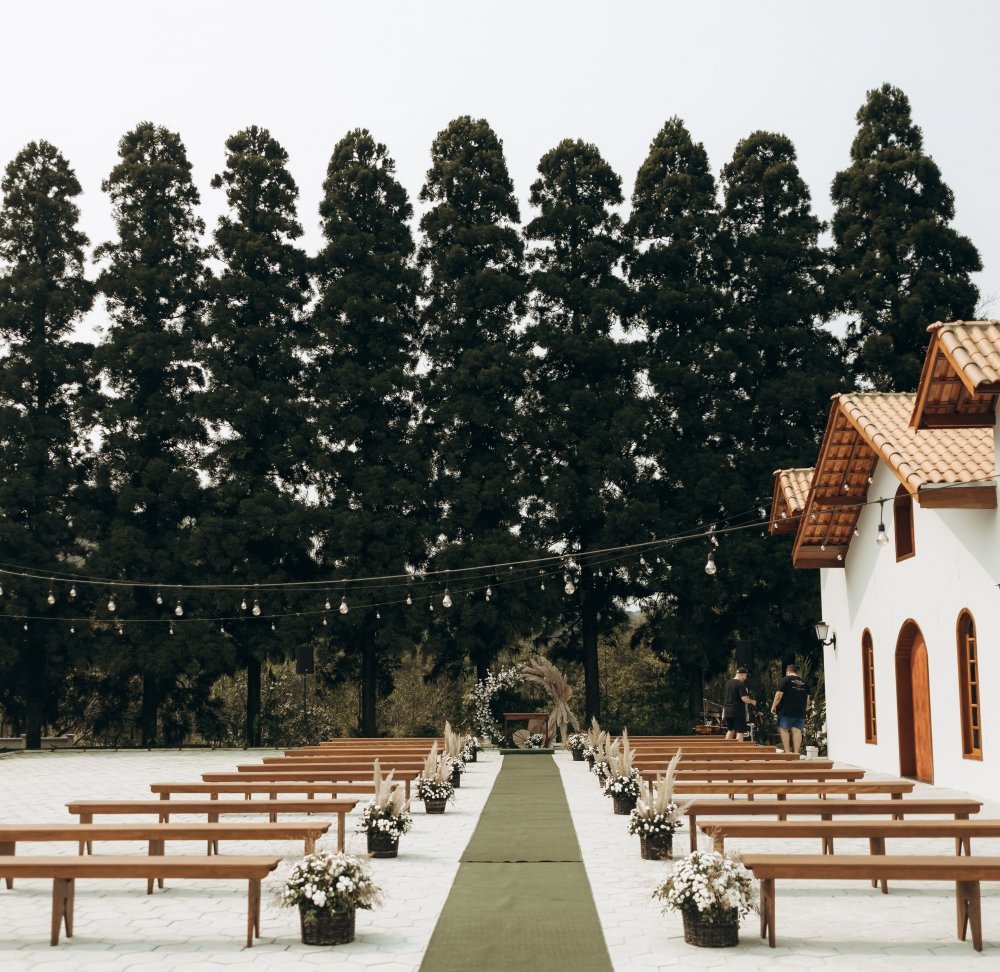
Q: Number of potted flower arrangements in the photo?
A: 12